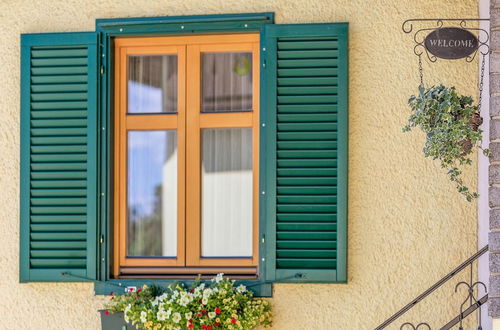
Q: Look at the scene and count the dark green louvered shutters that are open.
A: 2